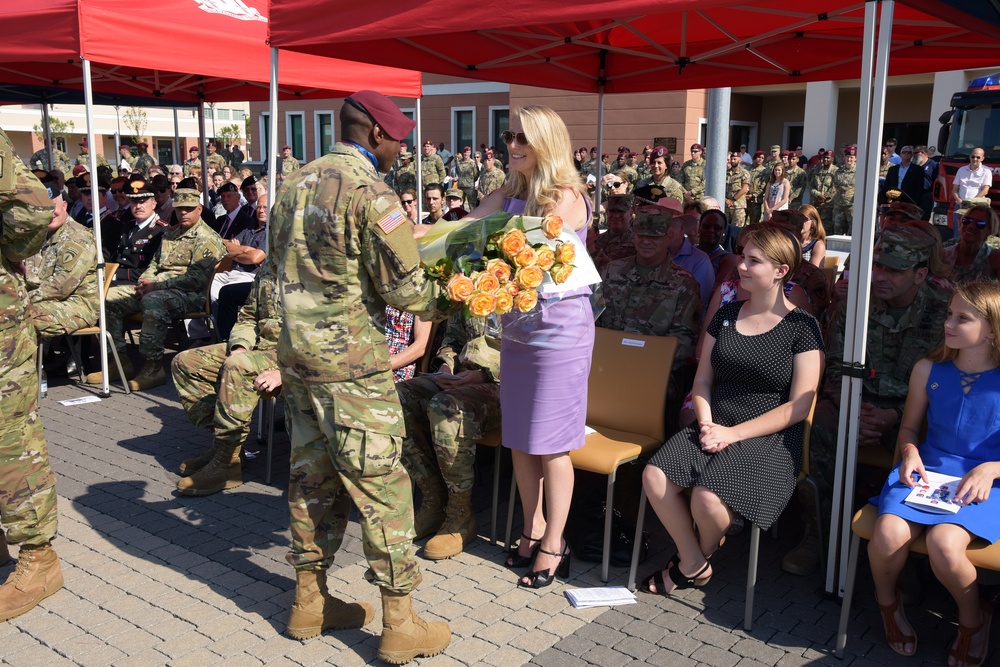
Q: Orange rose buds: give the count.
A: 14